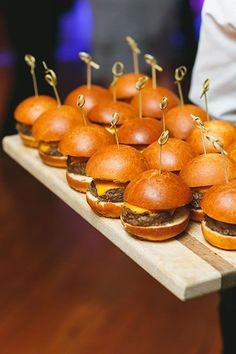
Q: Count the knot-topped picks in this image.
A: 15